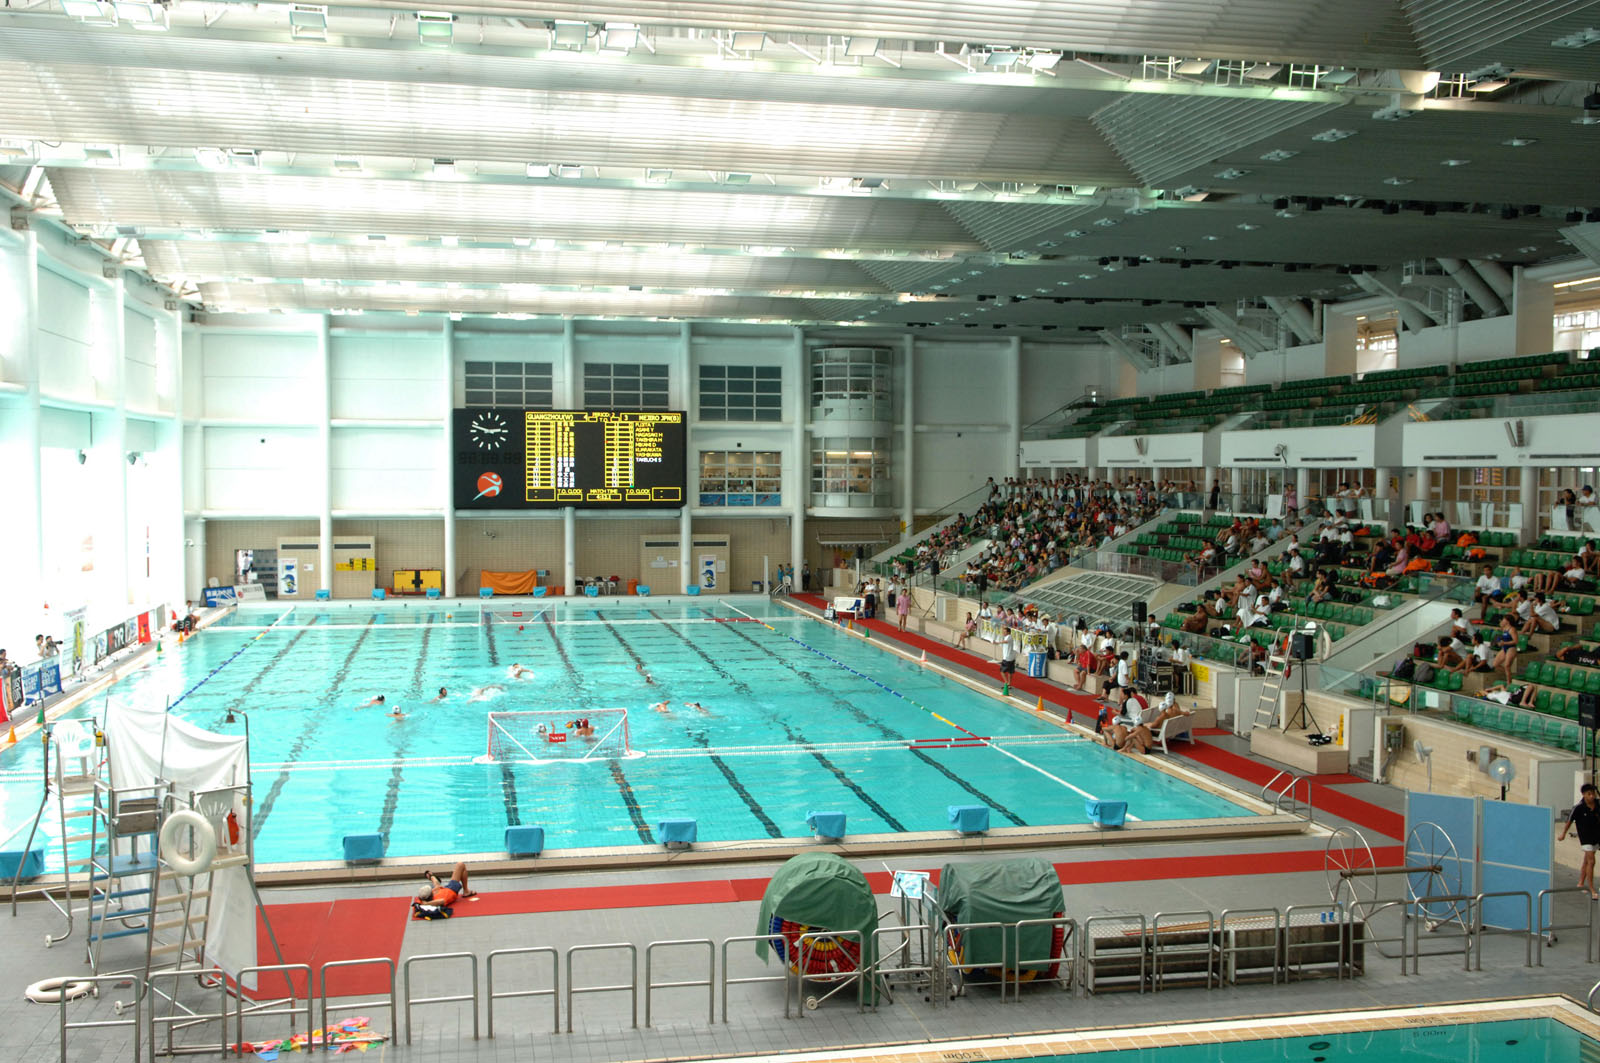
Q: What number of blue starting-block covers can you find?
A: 15